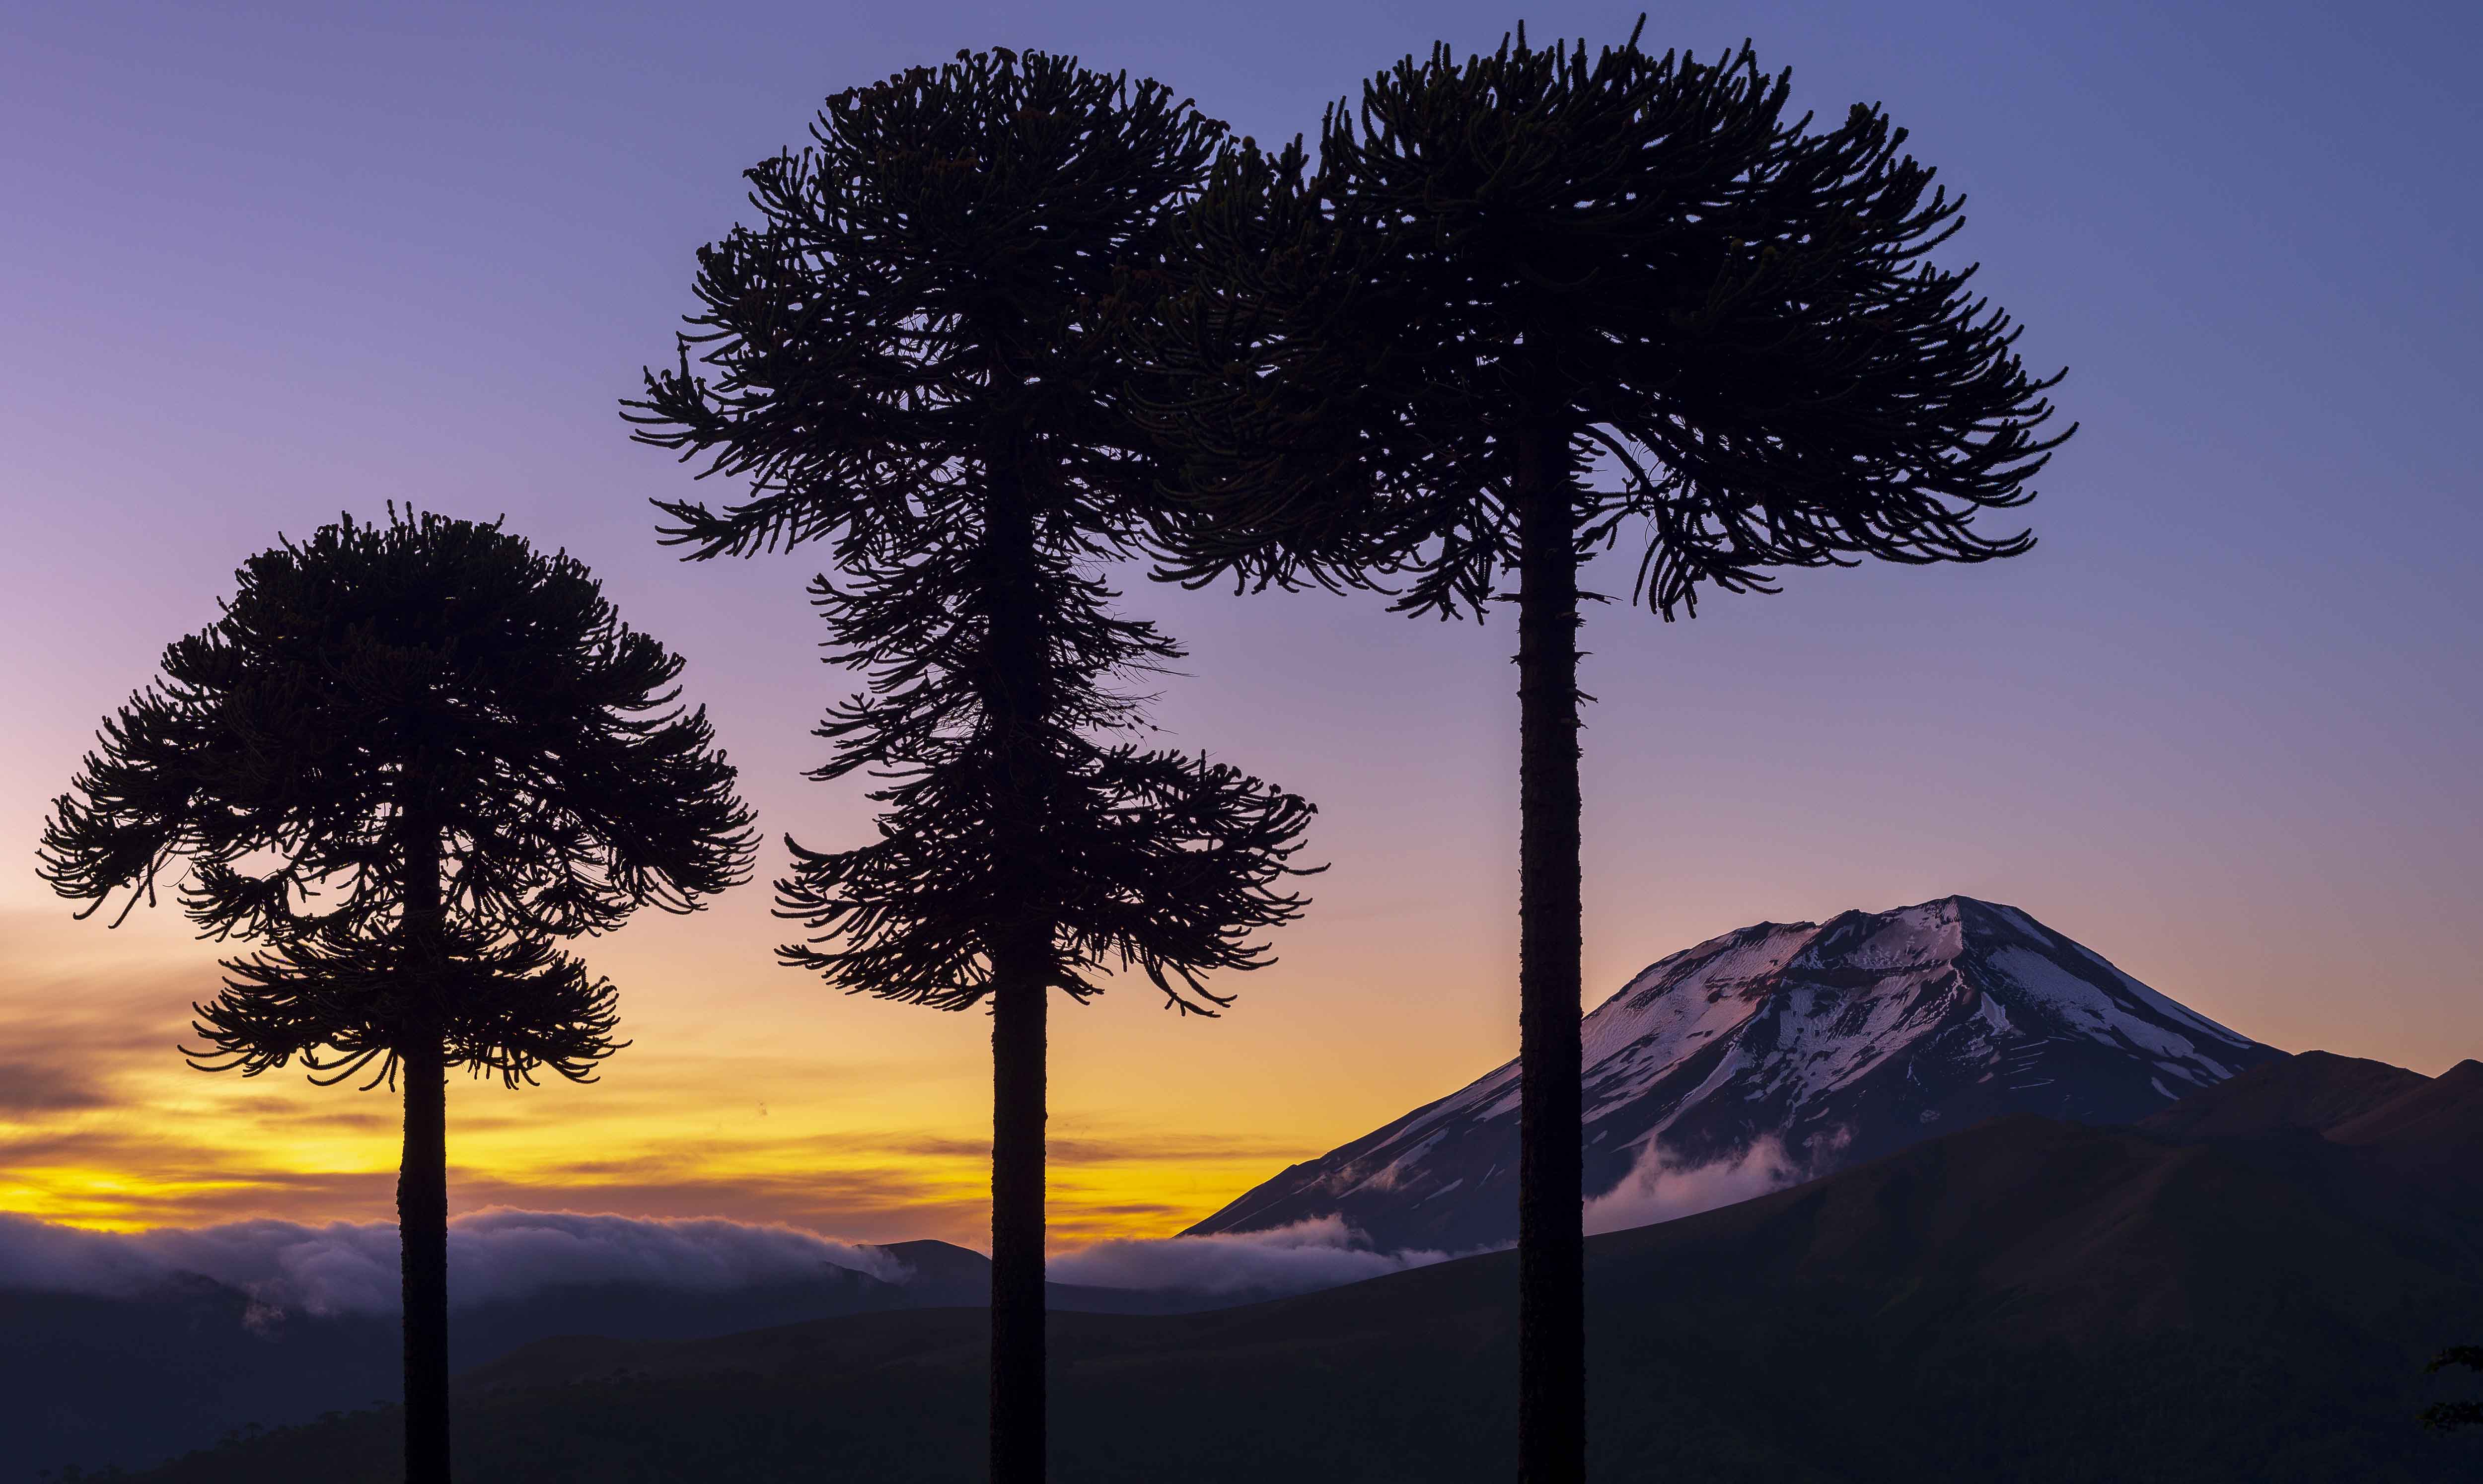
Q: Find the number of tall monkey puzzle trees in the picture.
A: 3